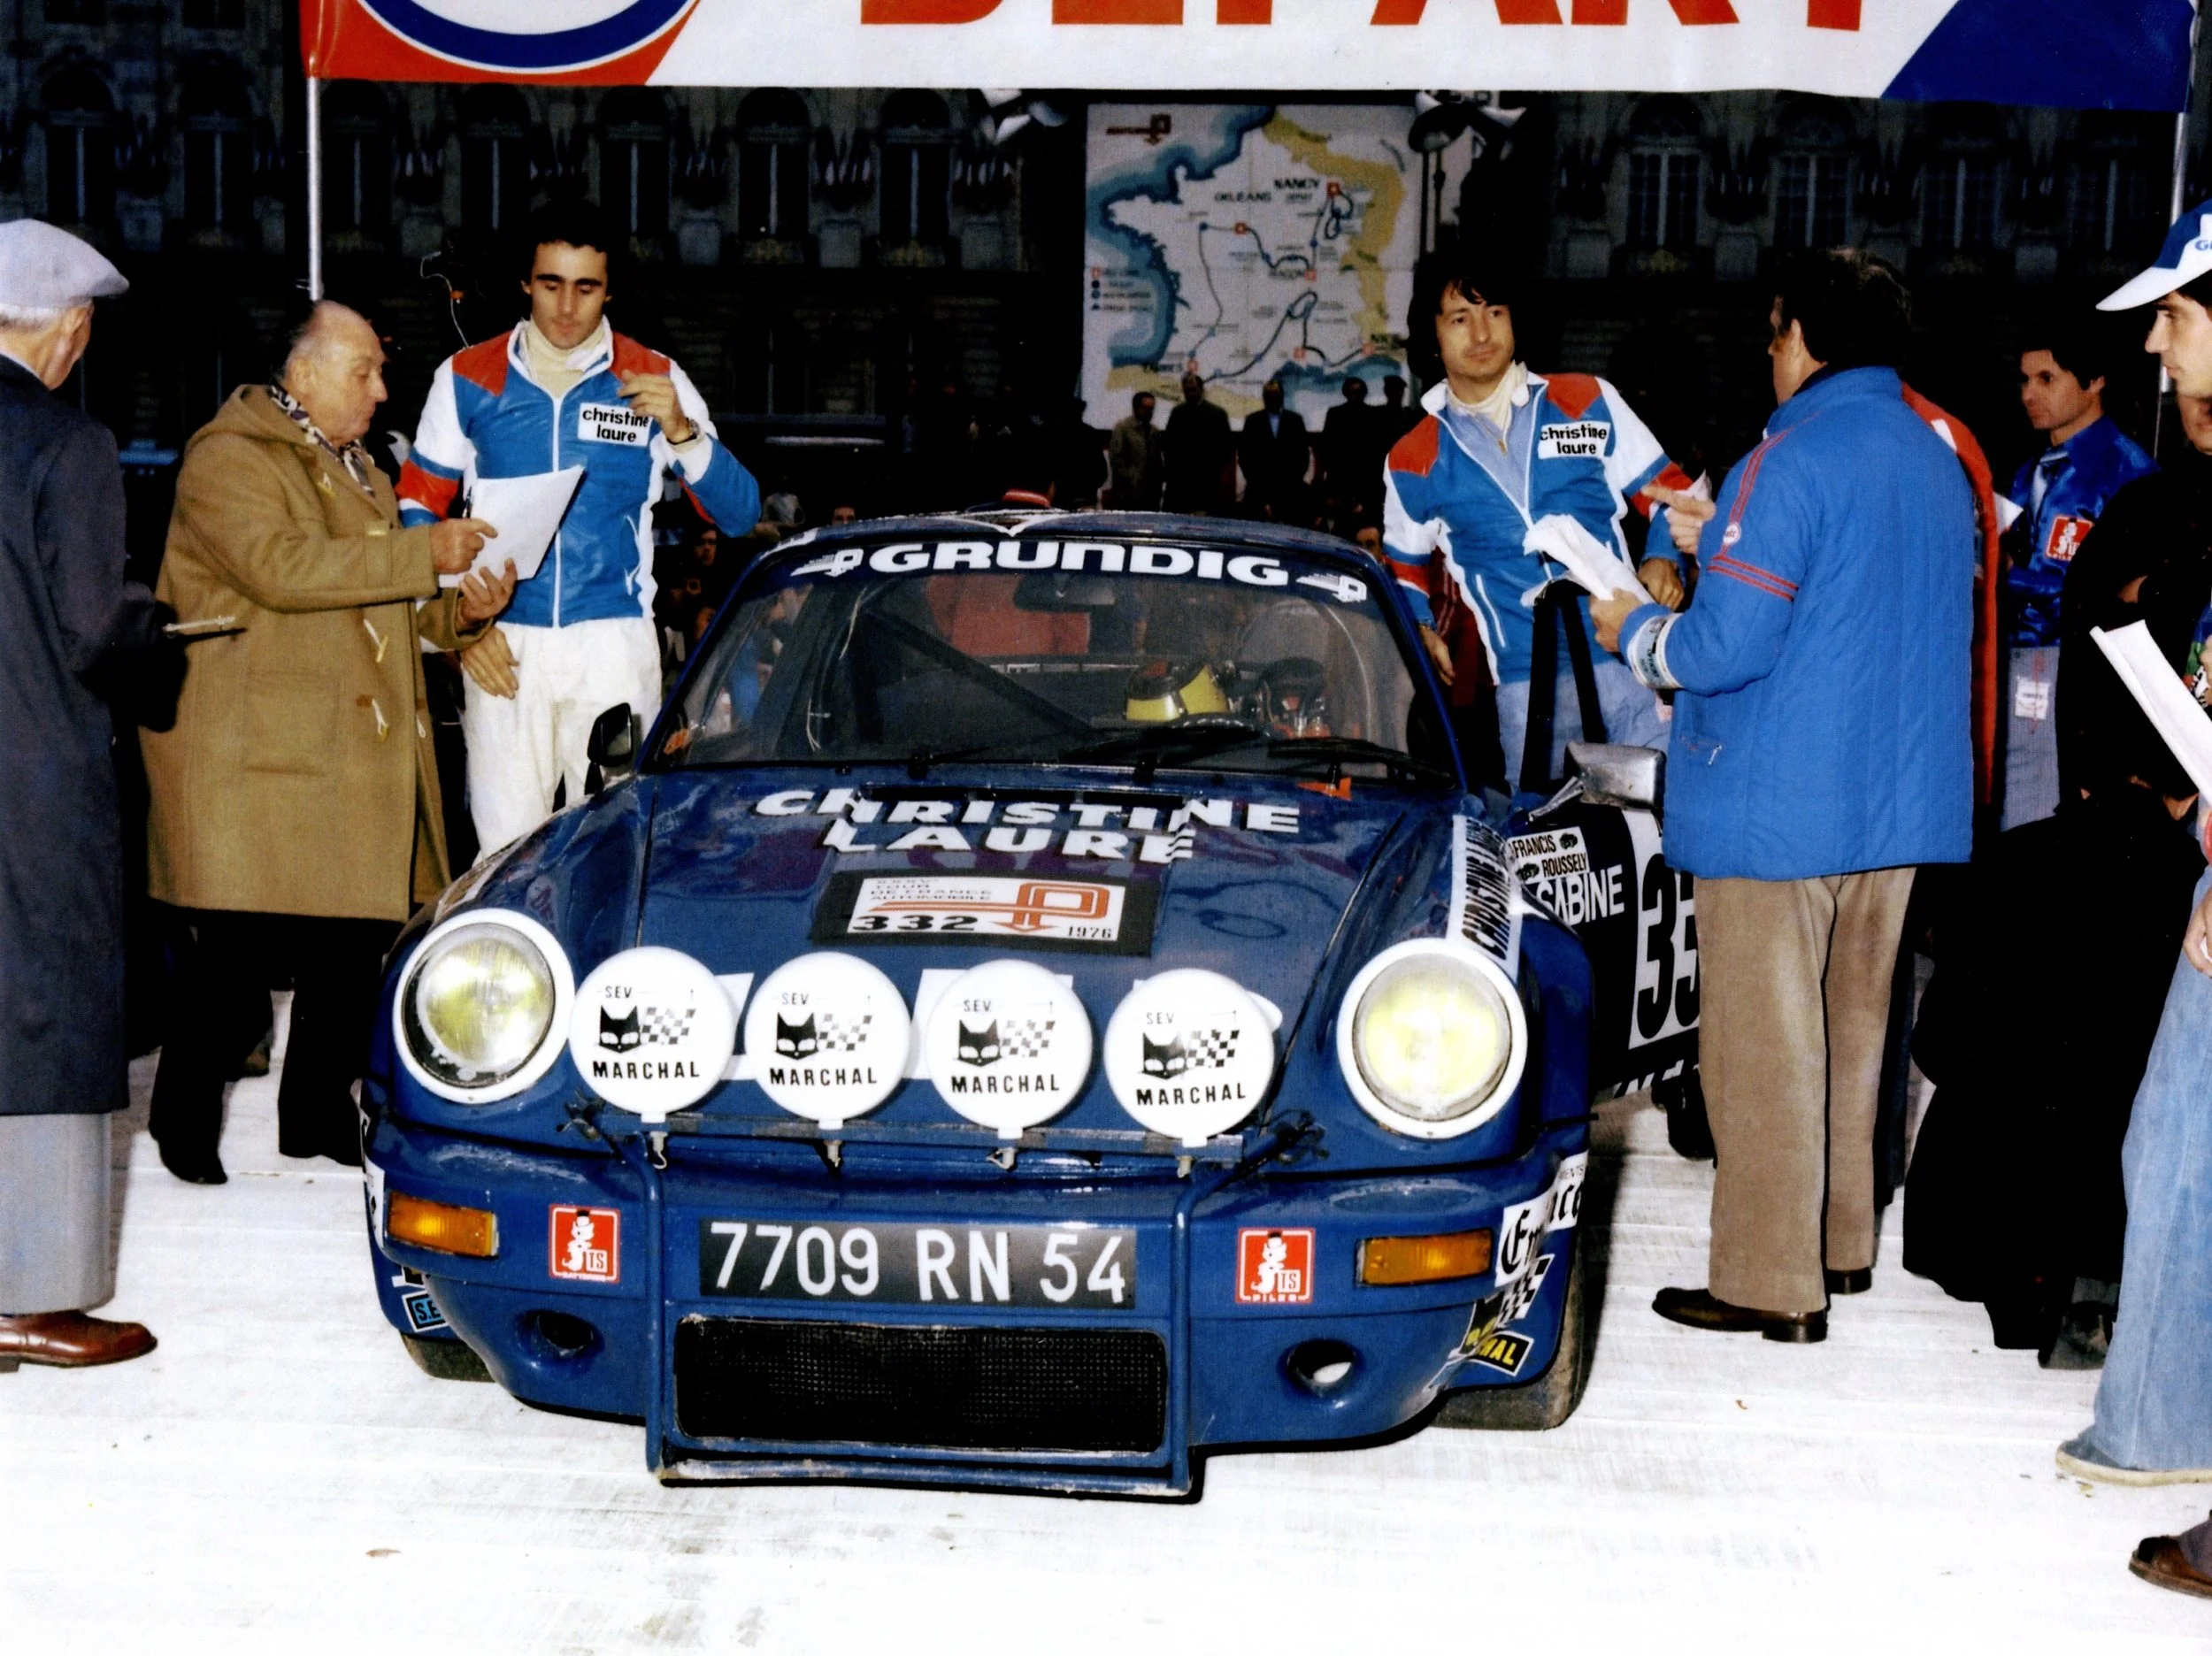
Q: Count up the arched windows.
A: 11